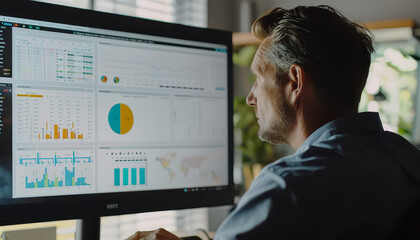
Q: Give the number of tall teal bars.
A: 4